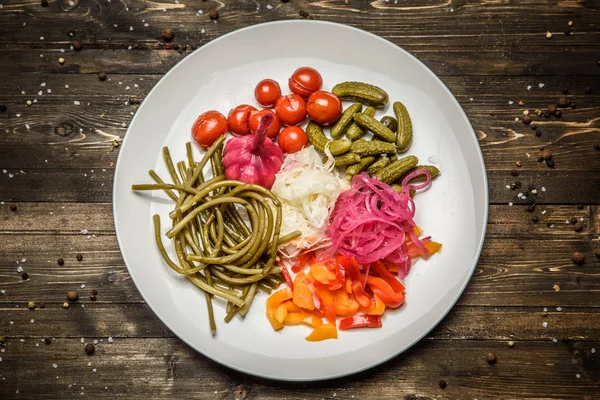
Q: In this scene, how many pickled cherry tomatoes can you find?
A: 8